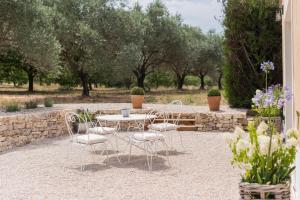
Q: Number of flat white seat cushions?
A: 4